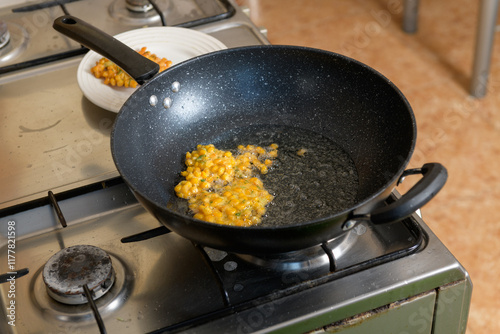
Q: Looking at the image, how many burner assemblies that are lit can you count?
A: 1